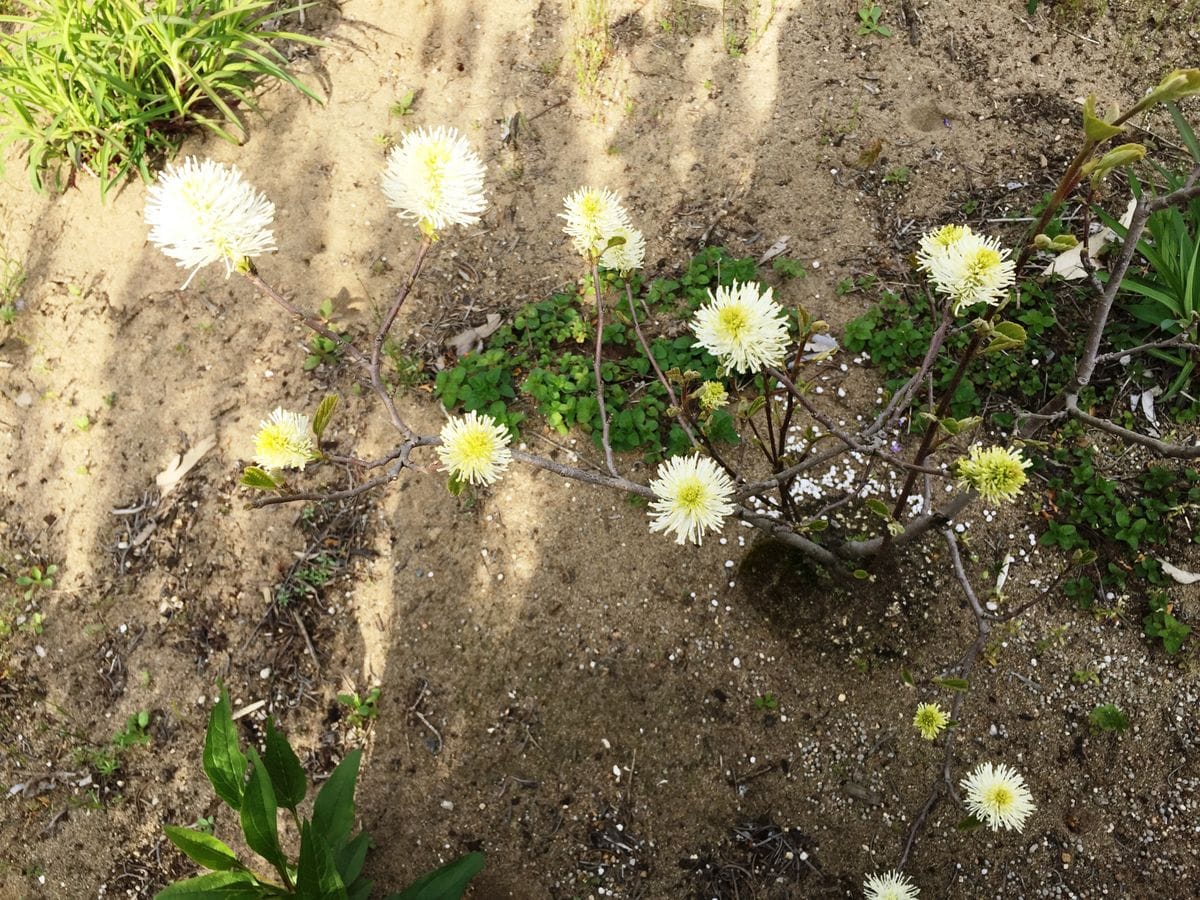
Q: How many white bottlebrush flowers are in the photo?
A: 15